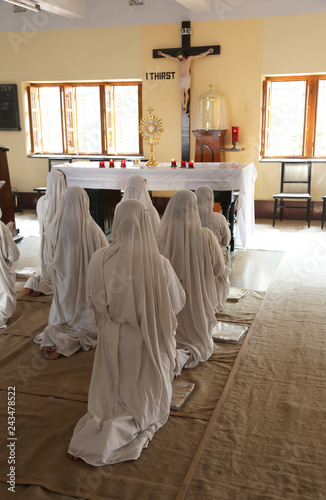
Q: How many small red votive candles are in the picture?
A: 6